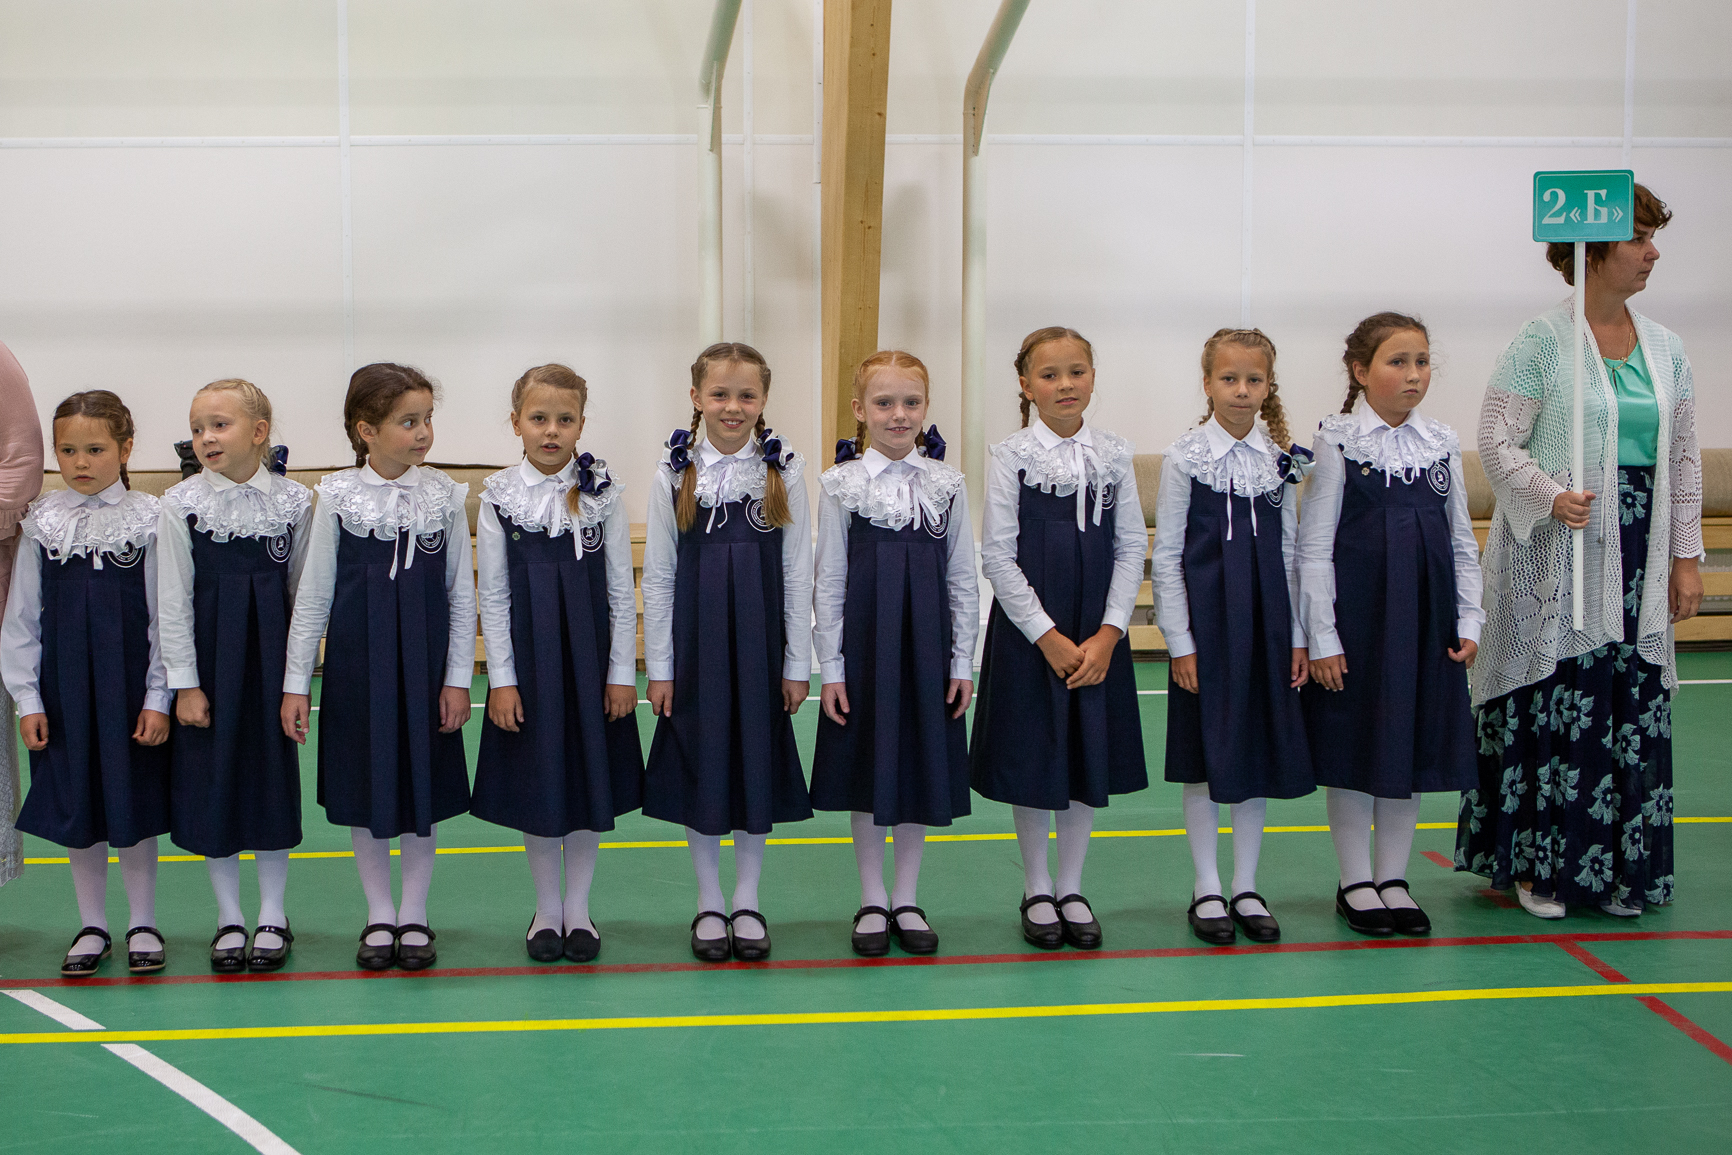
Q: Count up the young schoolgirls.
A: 9